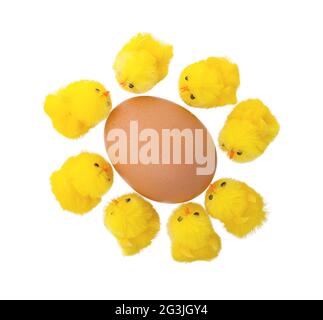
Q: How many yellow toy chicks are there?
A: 8